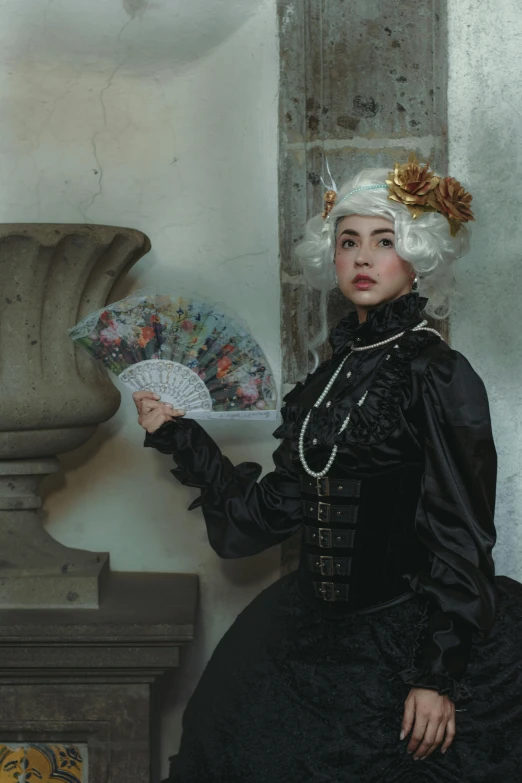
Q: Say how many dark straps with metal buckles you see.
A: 5